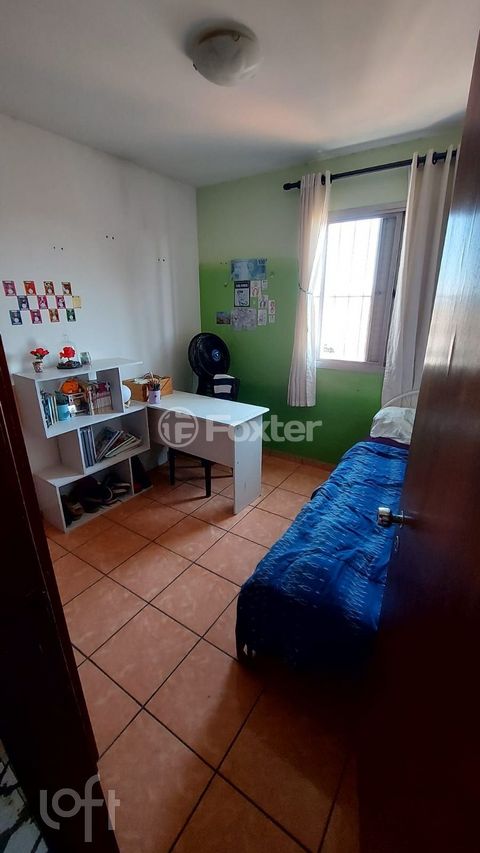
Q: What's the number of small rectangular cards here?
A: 12